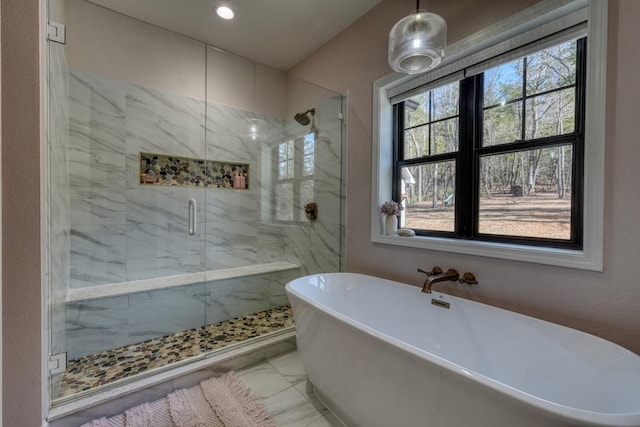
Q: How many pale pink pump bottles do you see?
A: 2